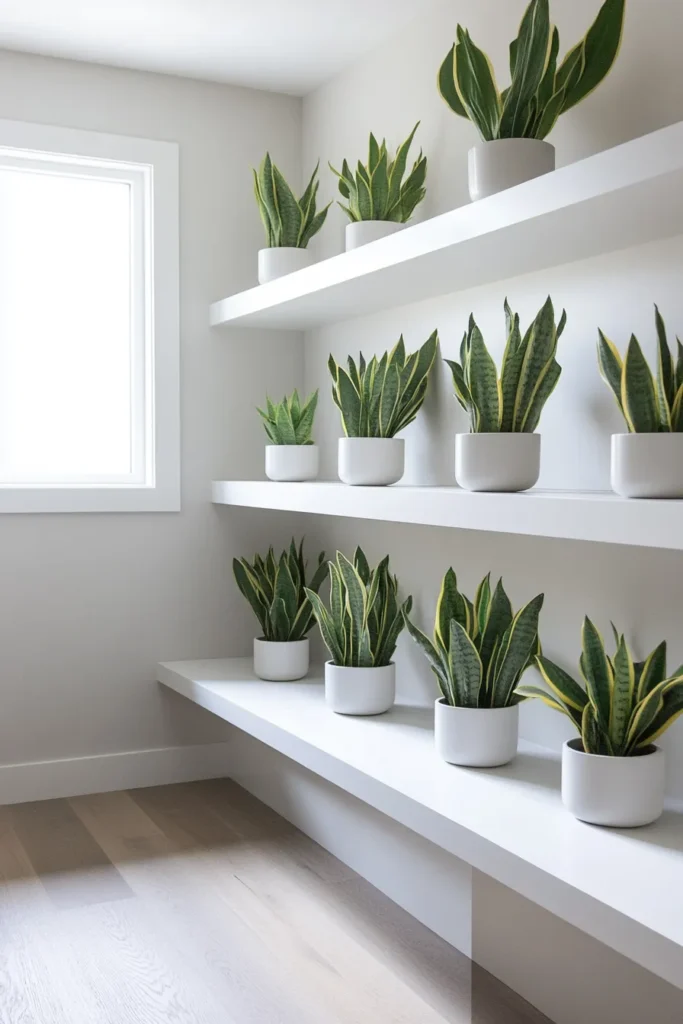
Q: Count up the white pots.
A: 11